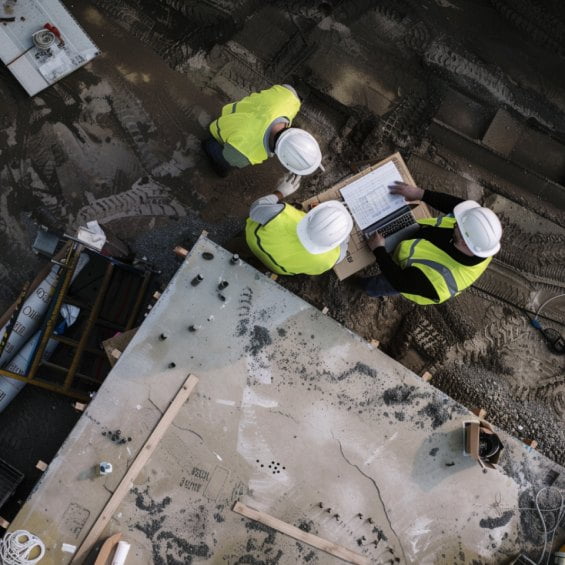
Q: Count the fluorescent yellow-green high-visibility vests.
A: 3